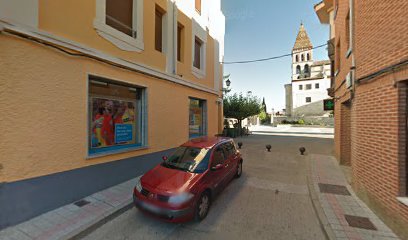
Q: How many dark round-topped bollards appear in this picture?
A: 3